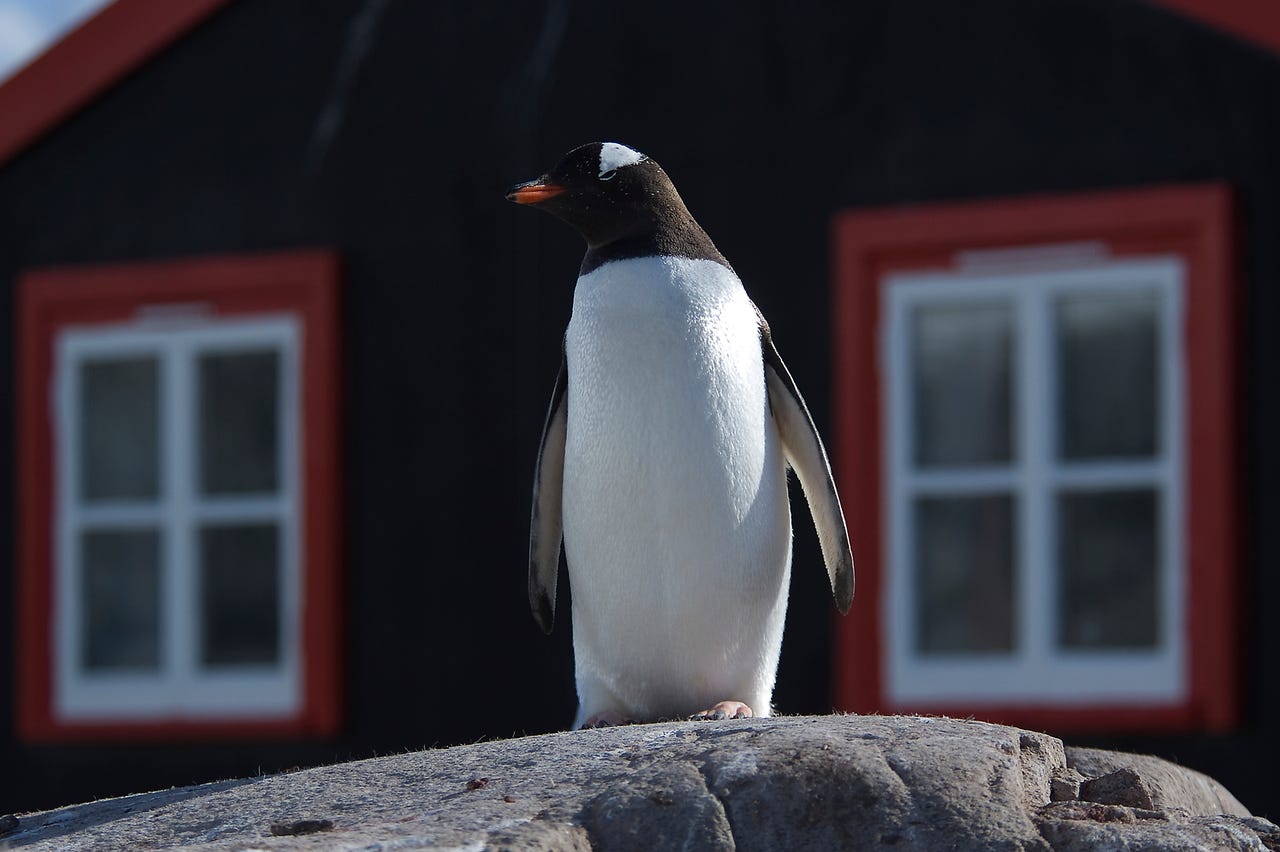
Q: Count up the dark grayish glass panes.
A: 8